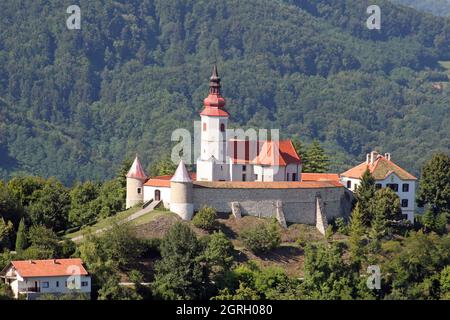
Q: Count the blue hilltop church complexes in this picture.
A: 0